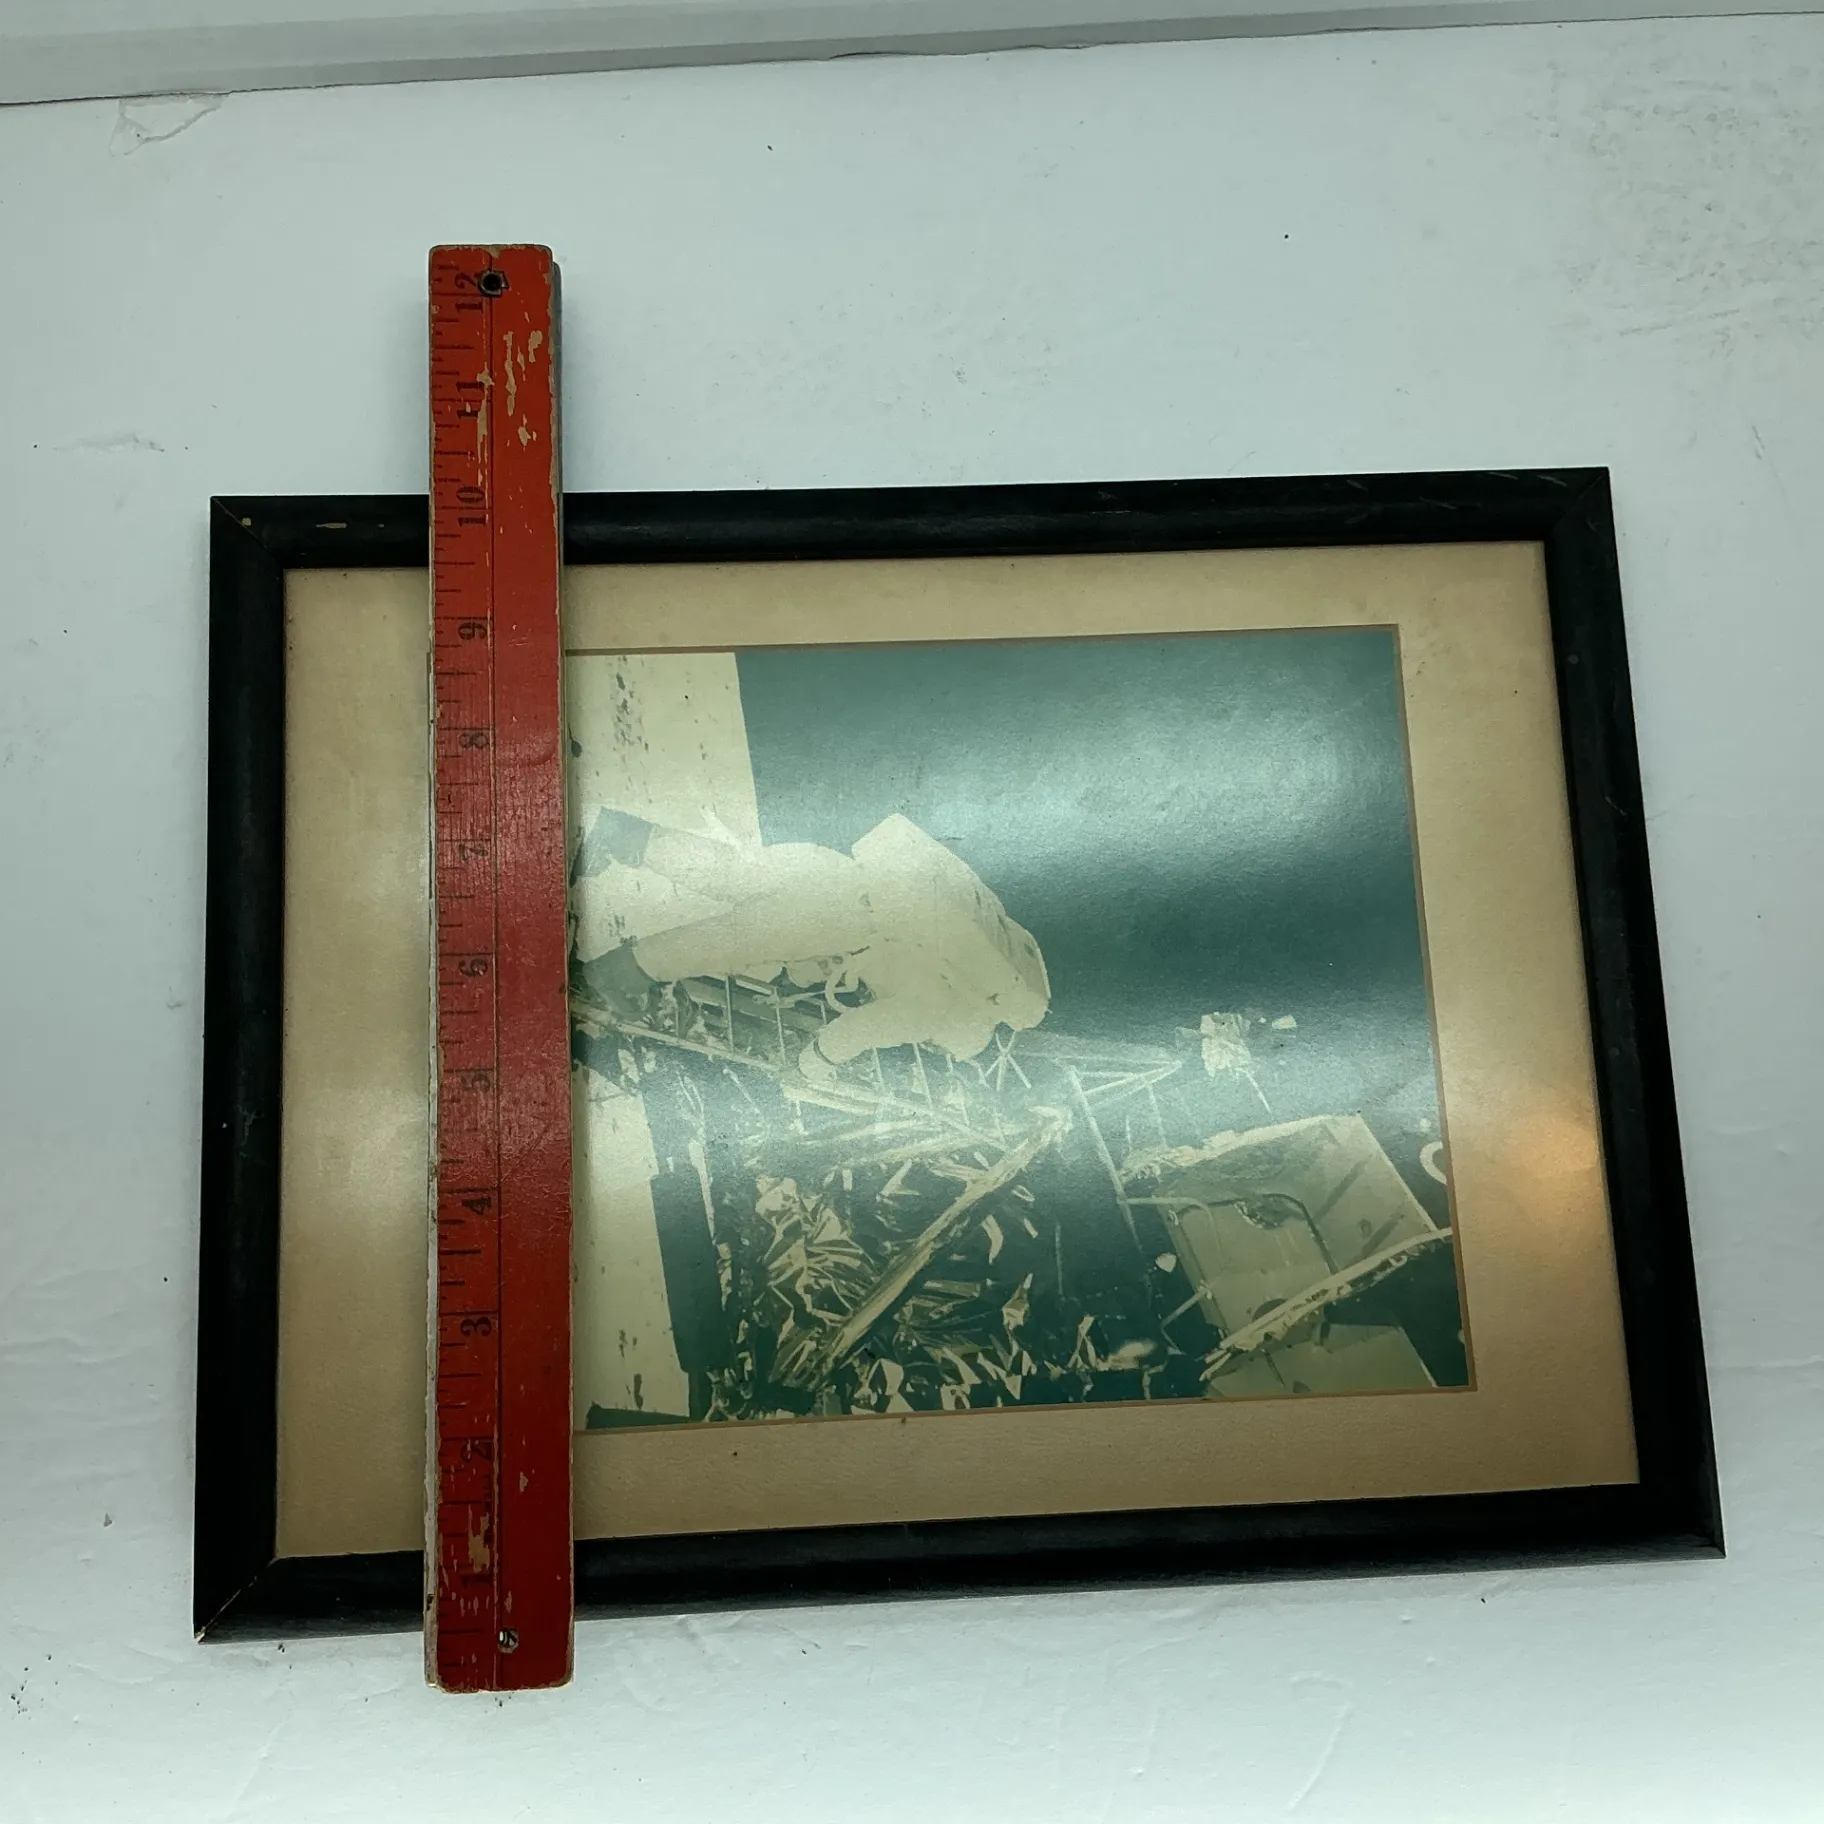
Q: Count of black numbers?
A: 12